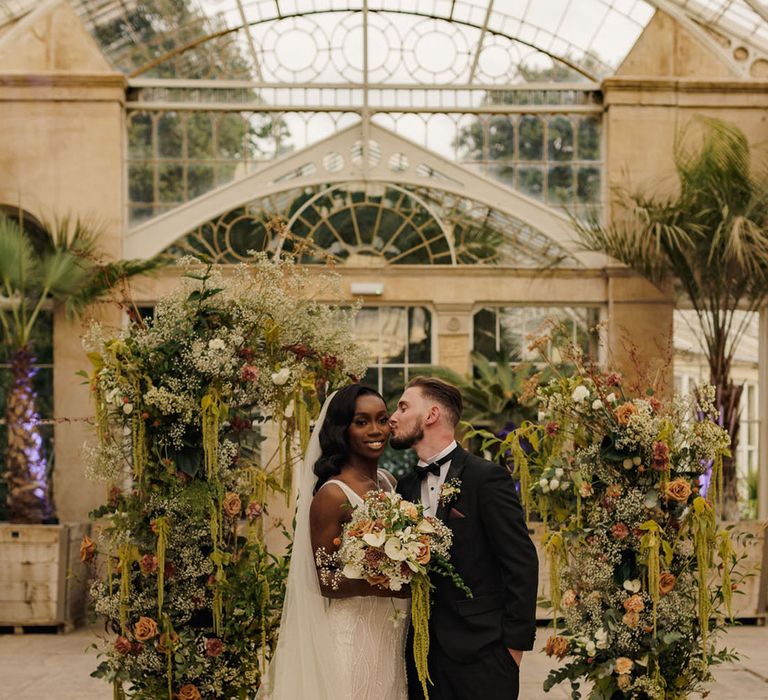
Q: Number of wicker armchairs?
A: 0